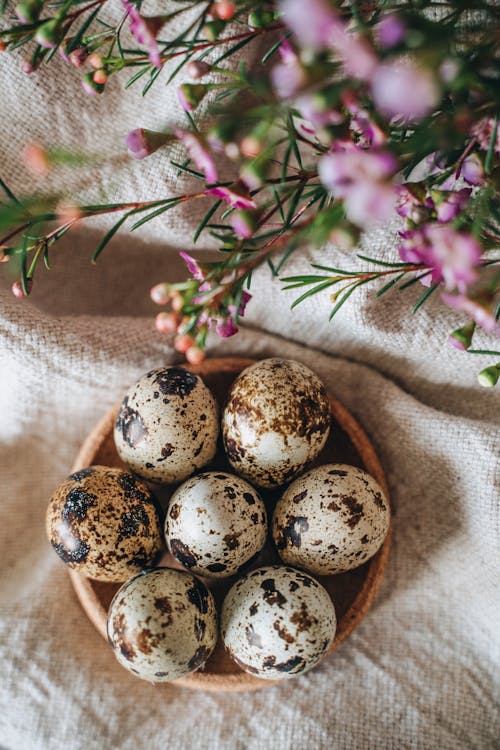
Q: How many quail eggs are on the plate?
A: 7